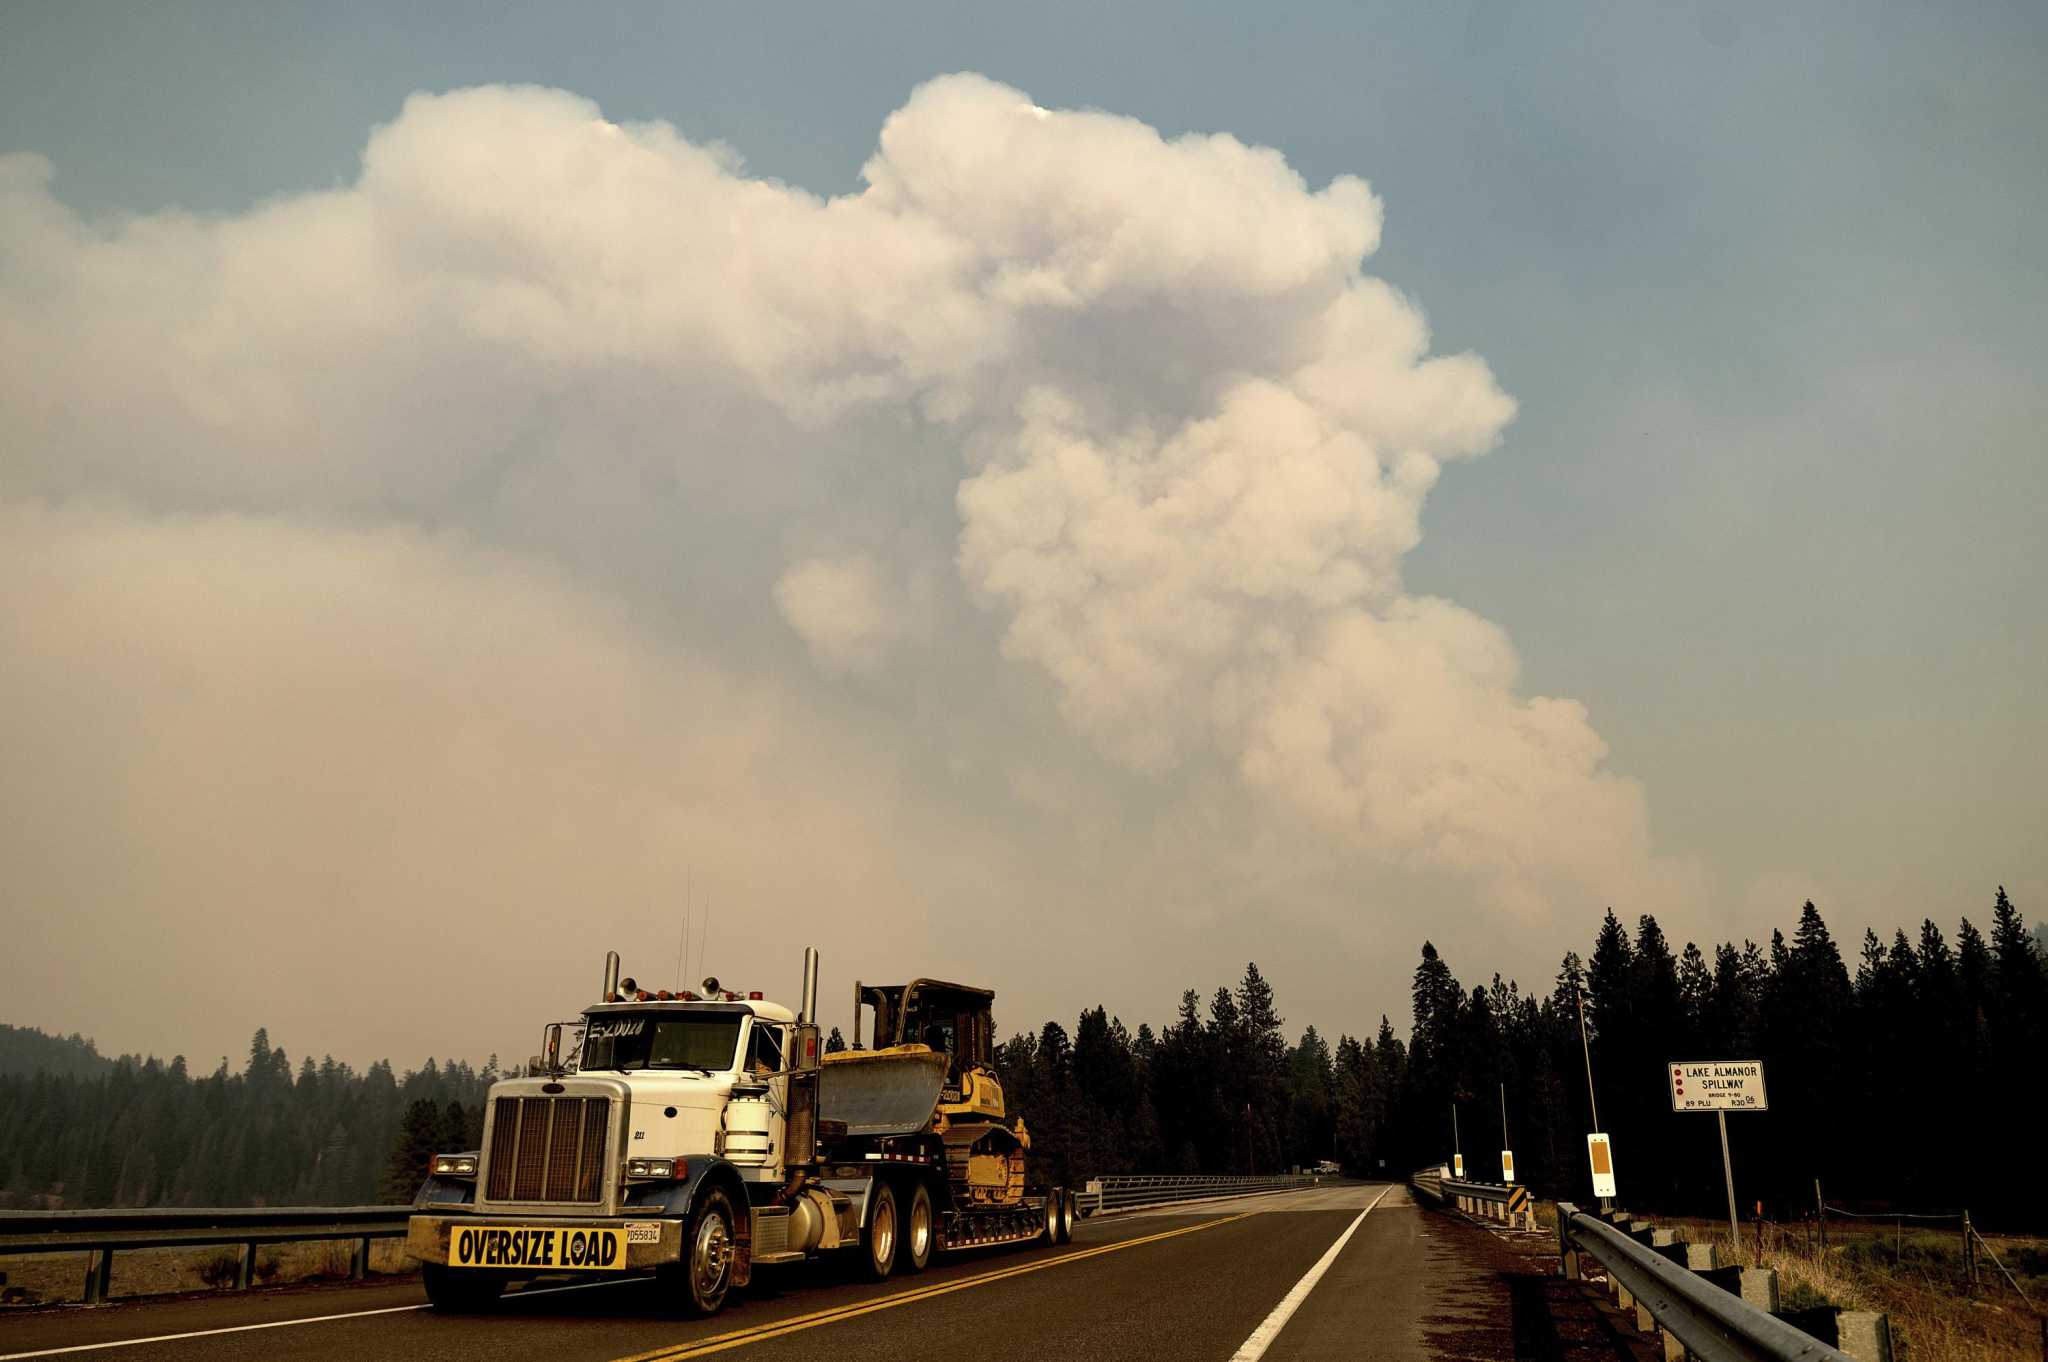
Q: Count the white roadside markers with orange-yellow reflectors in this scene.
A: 3